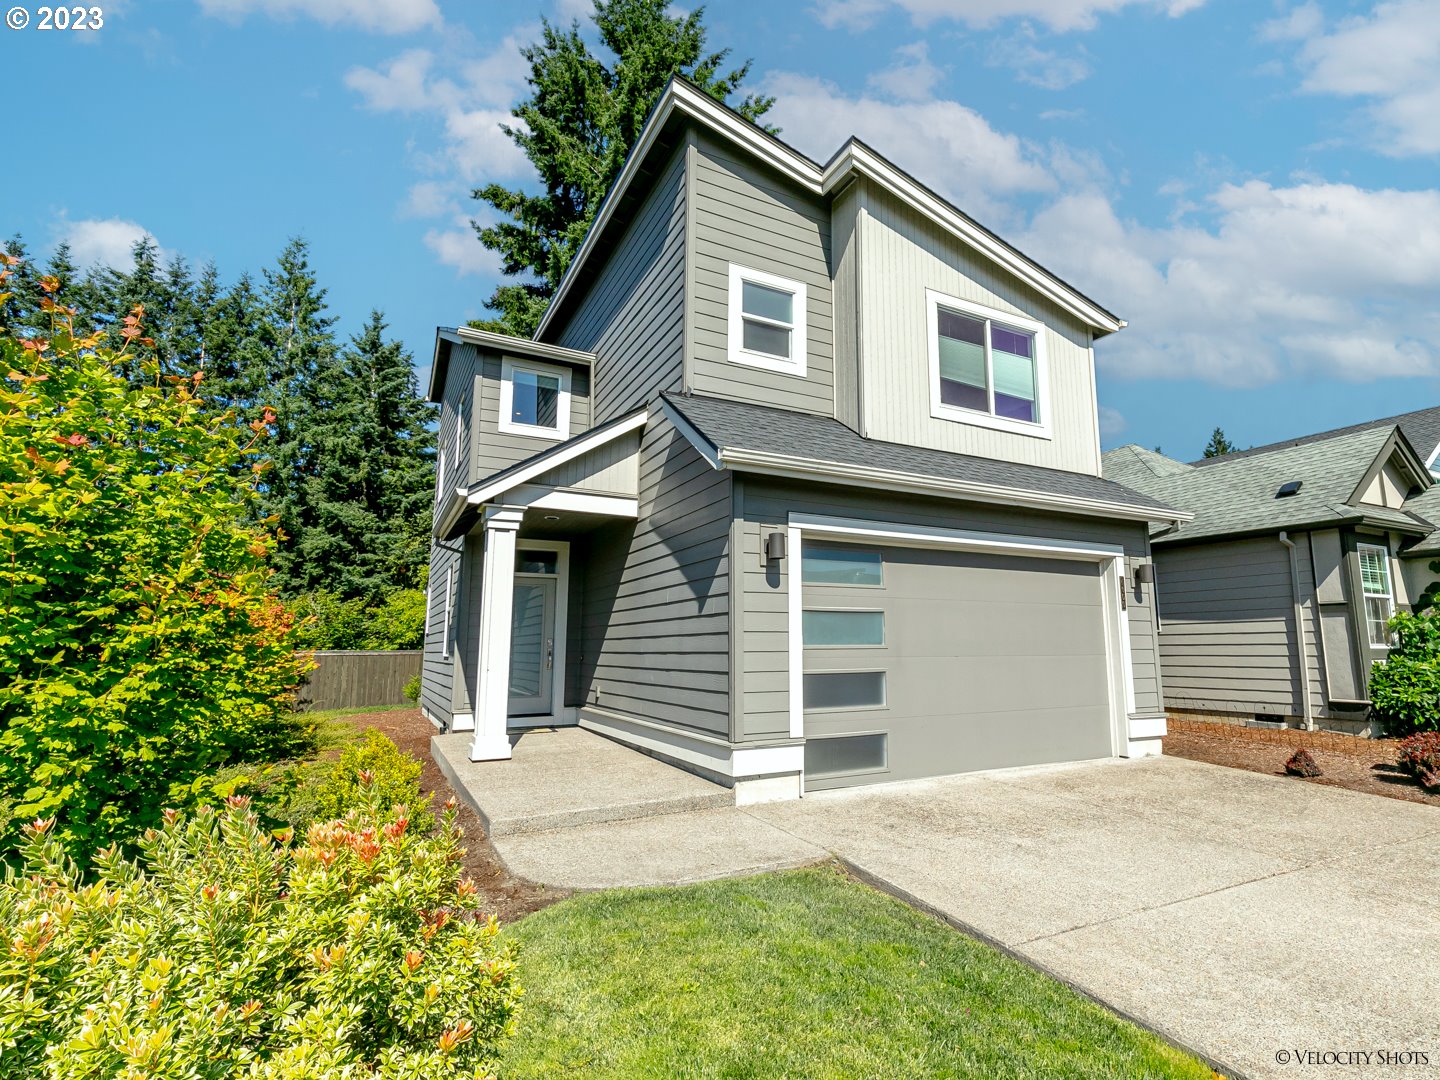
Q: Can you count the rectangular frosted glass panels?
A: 4